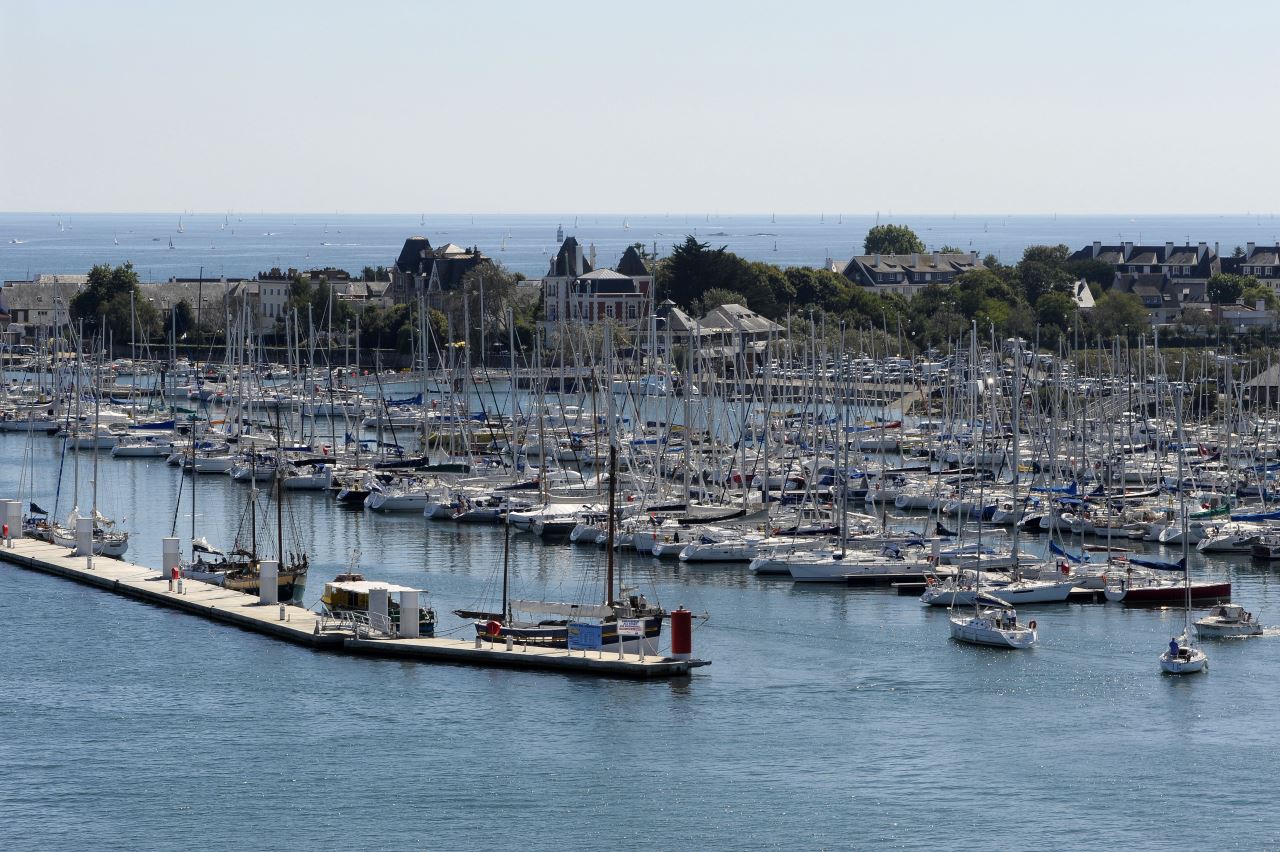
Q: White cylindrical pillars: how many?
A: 7